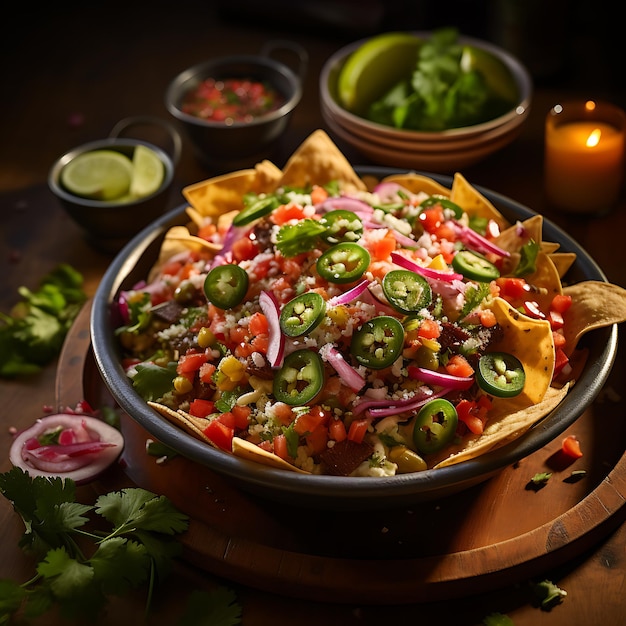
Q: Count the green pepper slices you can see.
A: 12